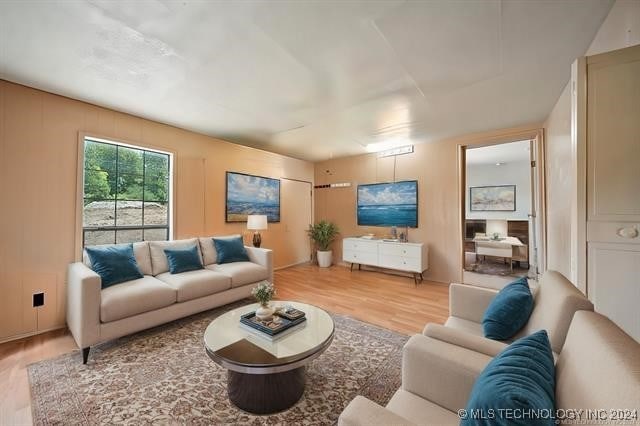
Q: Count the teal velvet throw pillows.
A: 5